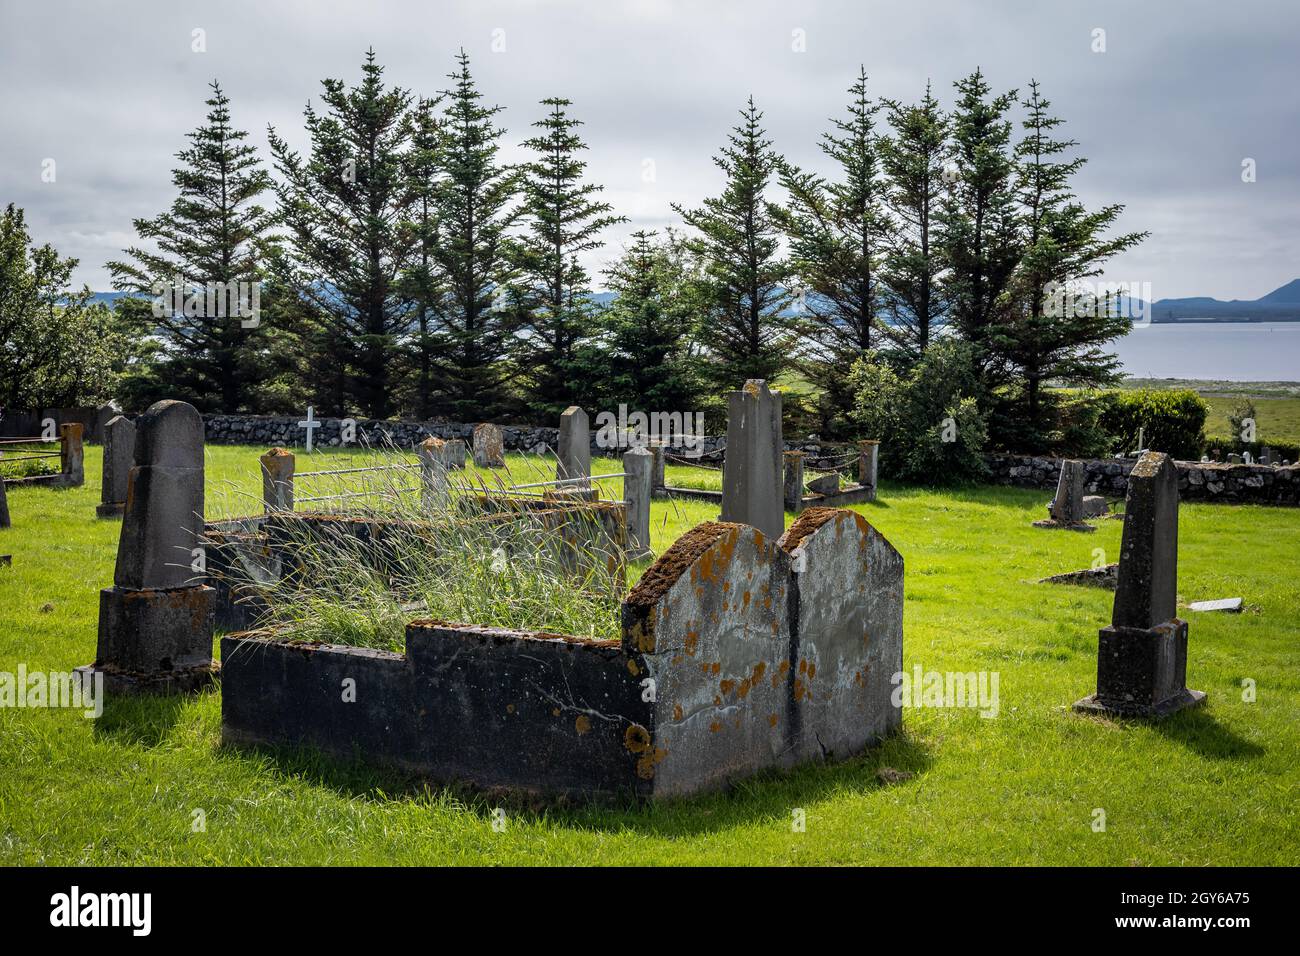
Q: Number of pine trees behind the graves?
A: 11